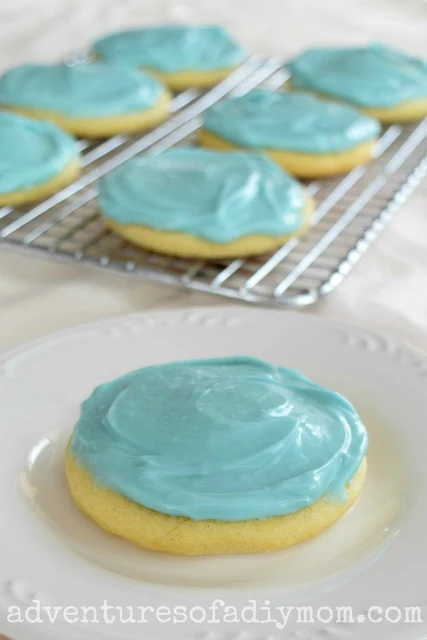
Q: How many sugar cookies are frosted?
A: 7